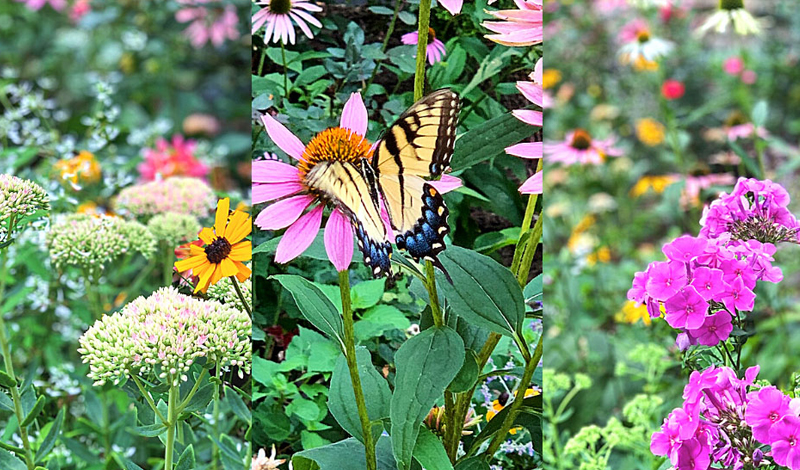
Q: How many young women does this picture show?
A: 0